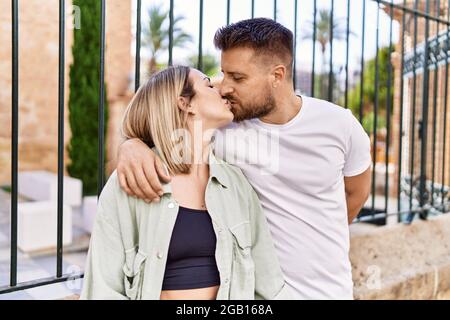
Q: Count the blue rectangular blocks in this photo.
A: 0